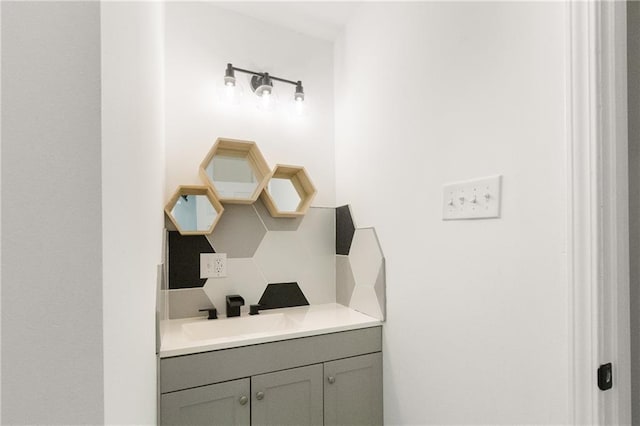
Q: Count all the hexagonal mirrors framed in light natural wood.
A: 3